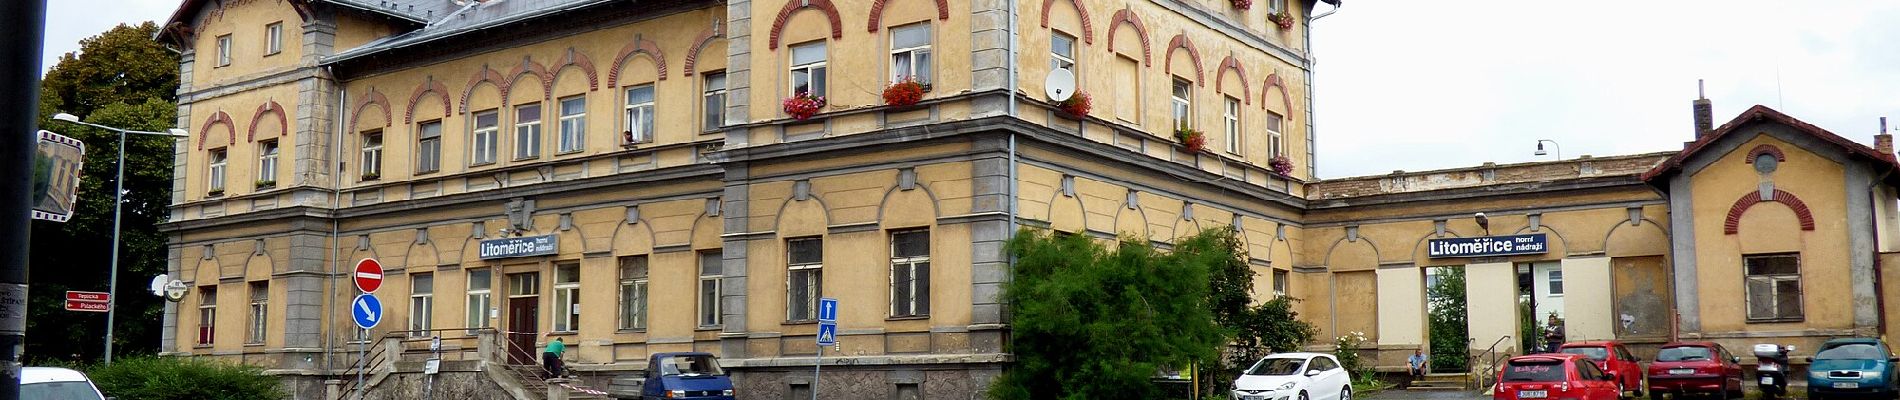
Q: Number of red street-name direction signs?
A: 2